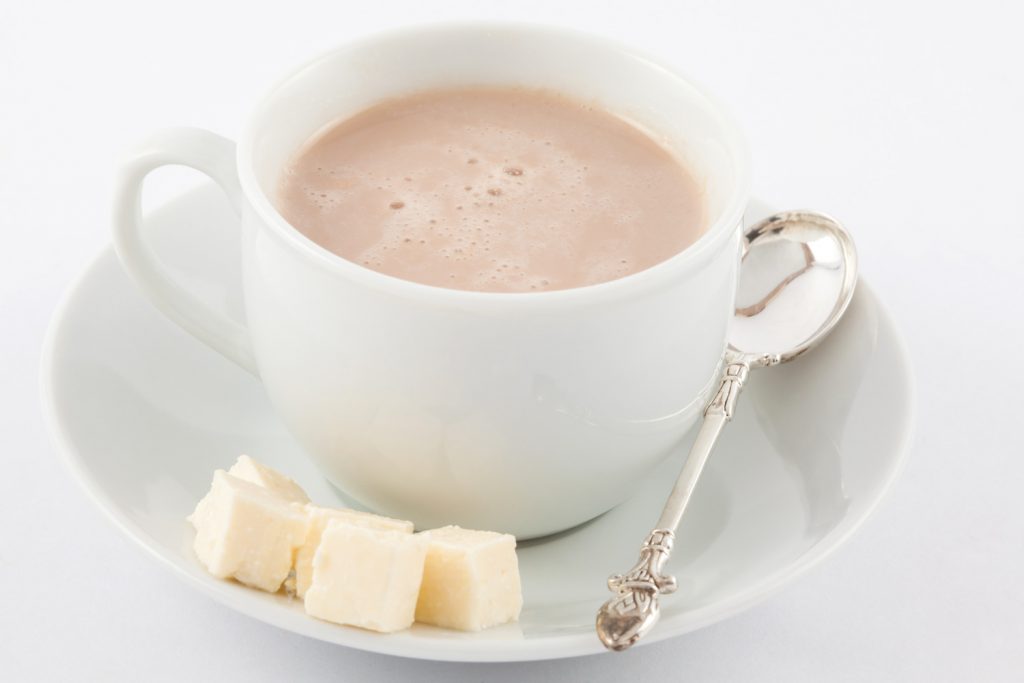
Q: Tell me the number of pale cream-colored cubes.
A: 5